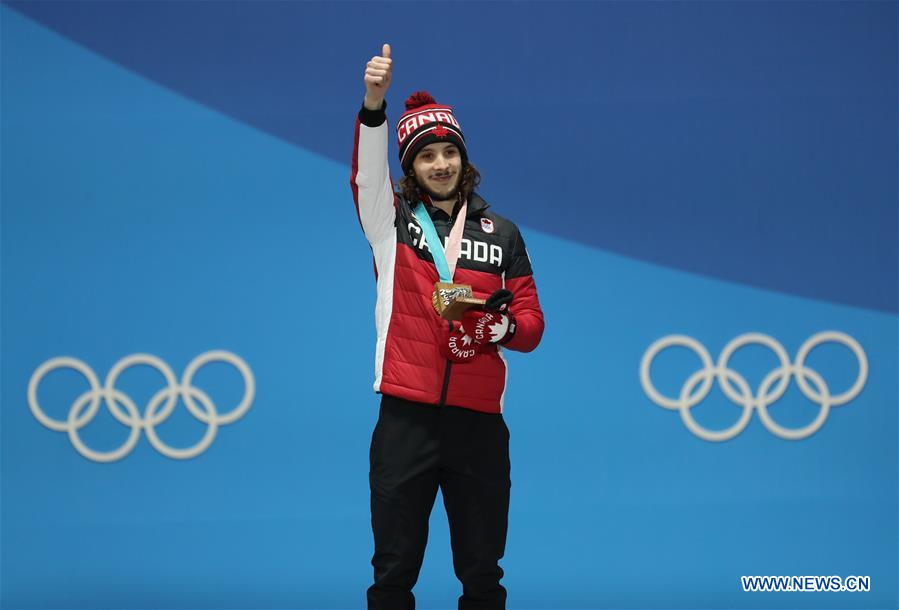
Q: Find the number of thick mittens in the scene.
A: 2